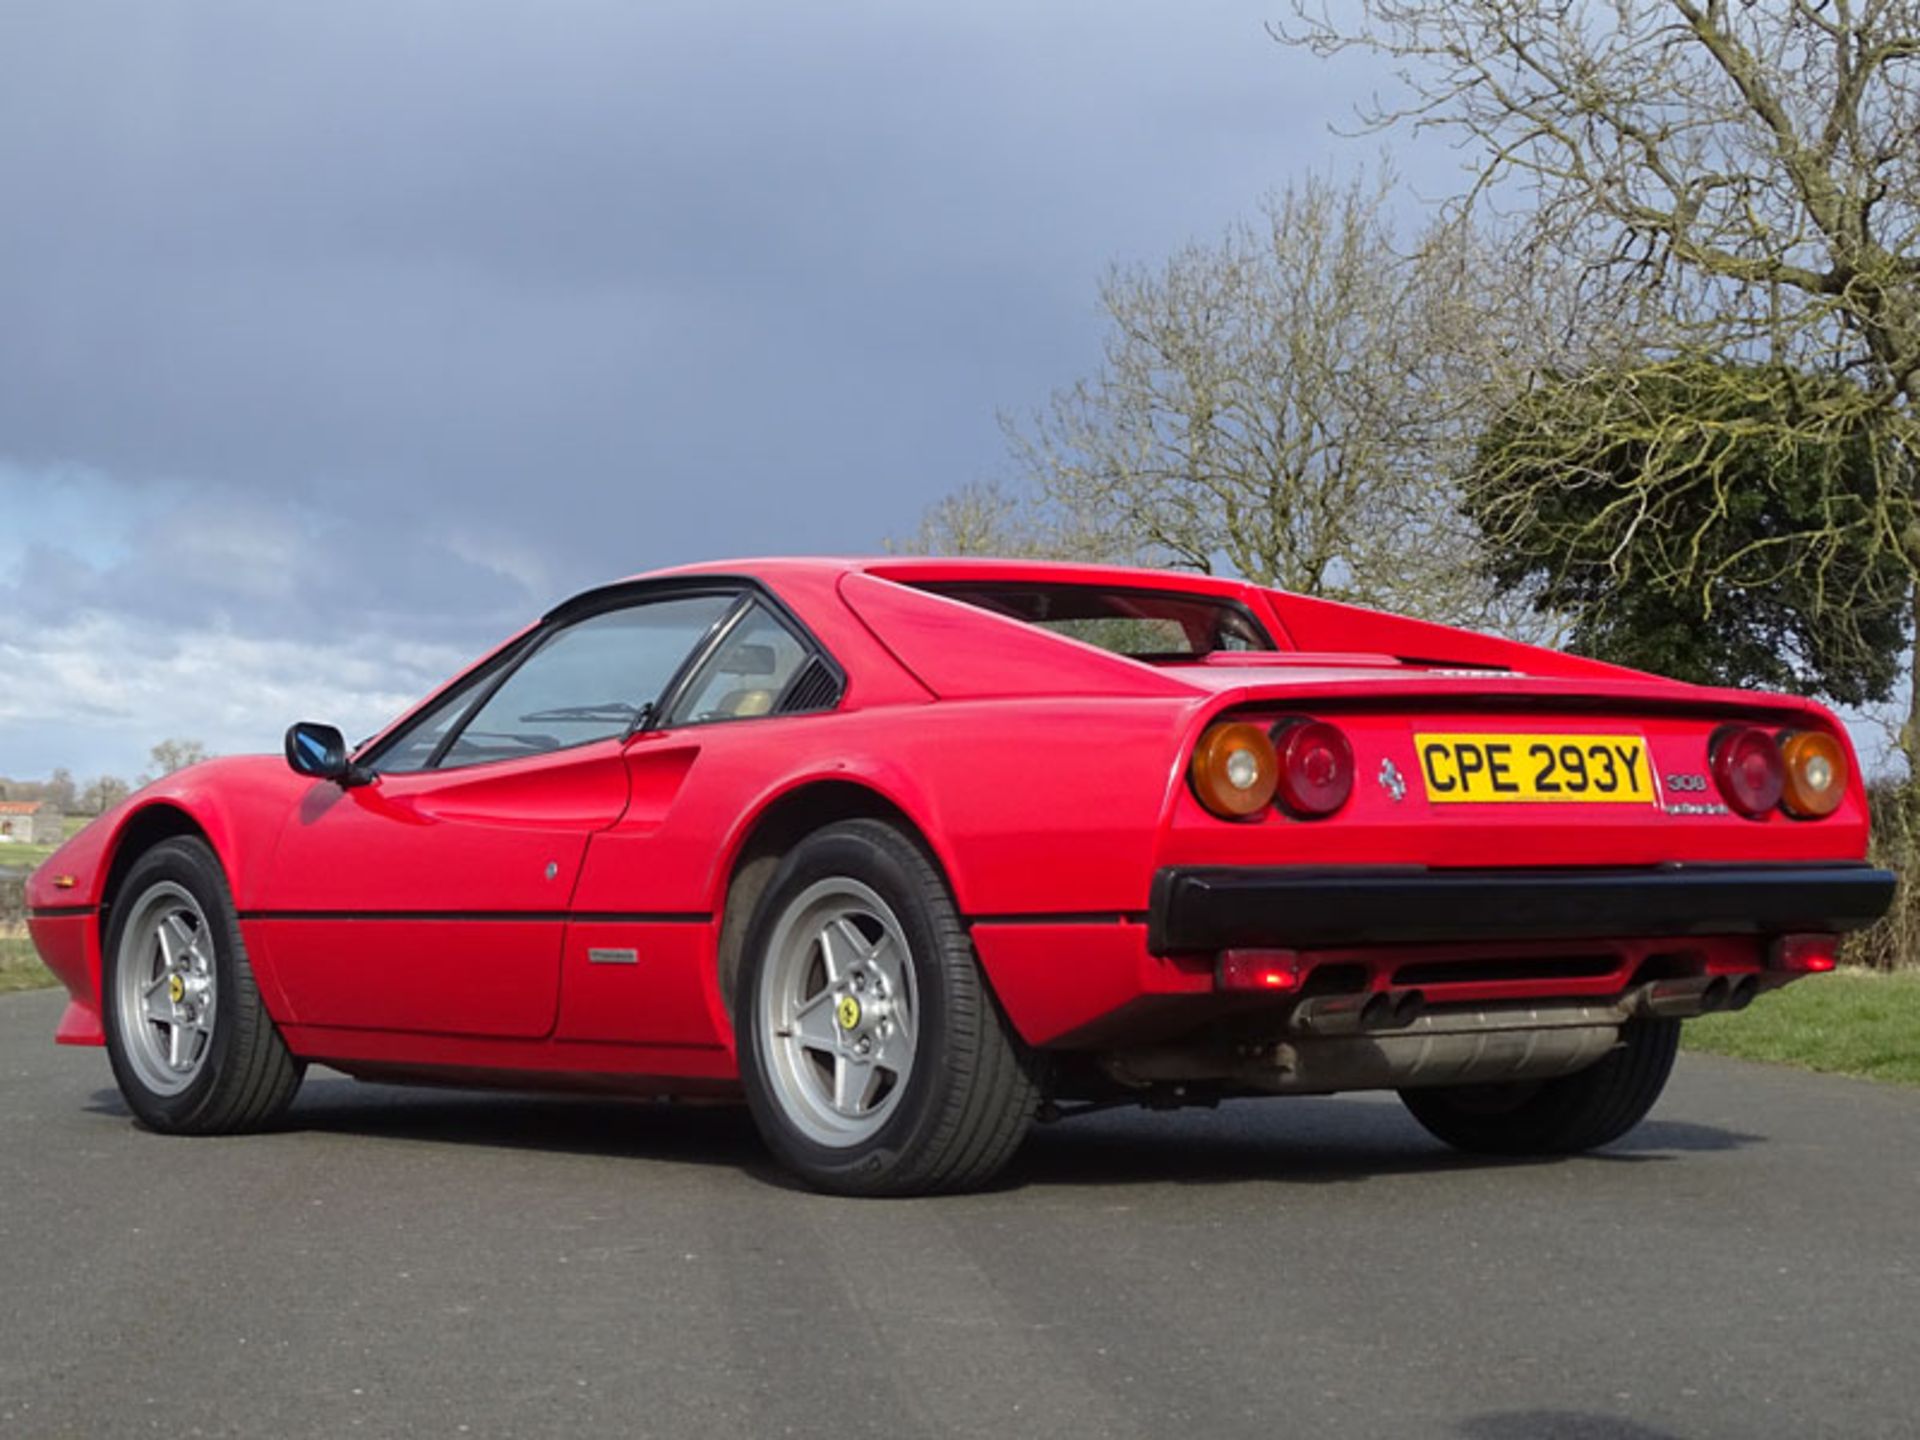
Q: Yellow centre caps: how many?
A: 2